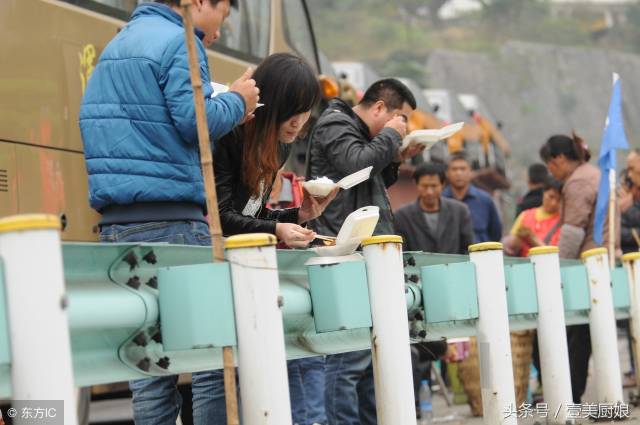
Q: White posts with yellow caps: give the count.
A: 7